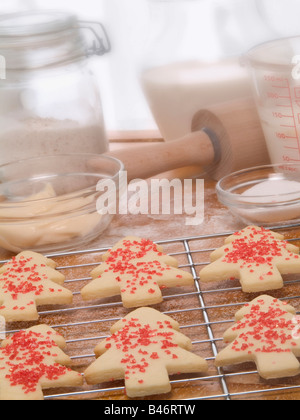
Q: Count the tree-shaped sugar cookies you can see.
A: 6